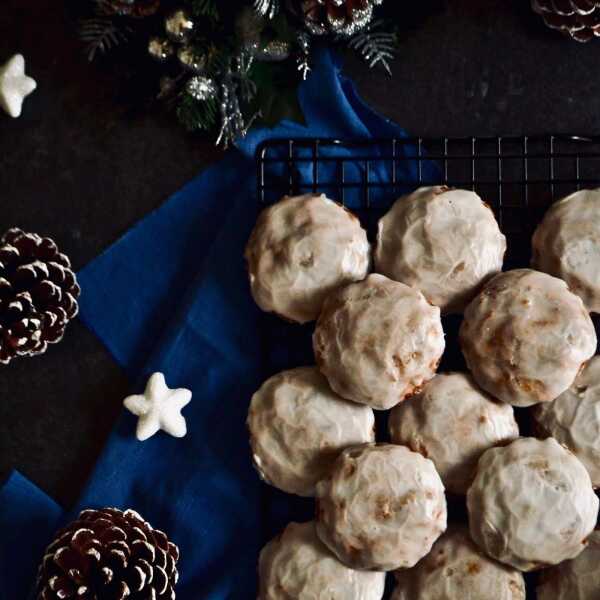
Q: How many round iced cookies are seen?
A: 13